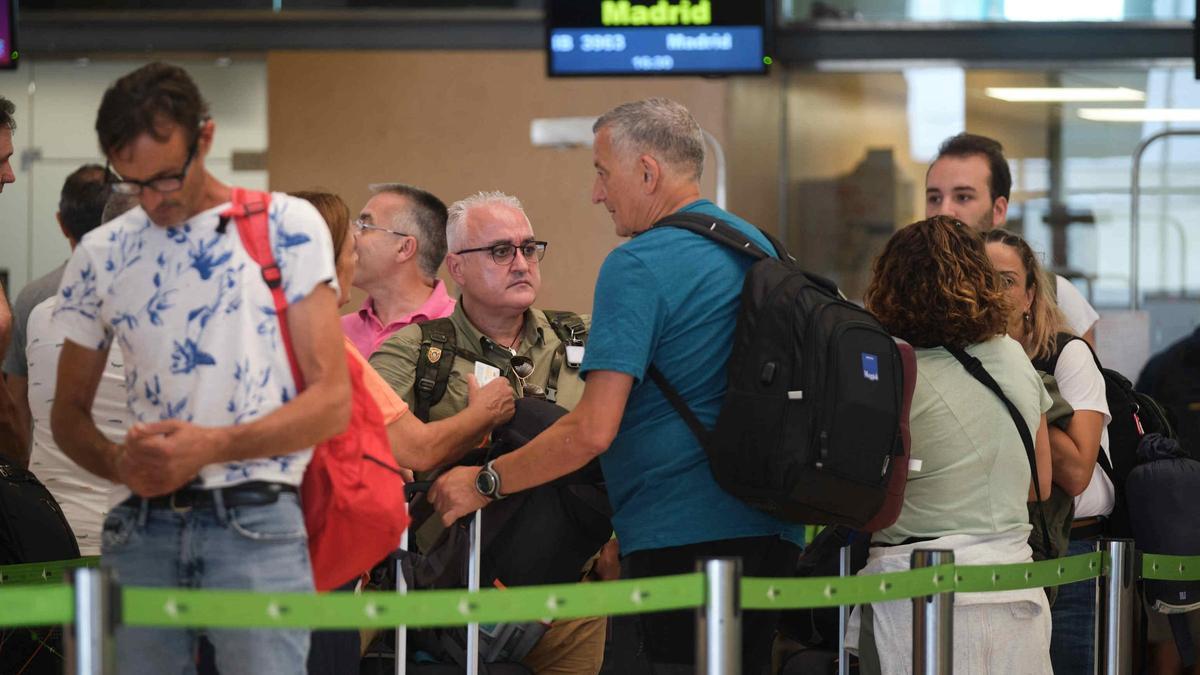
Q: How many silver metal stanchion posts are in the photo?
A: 4